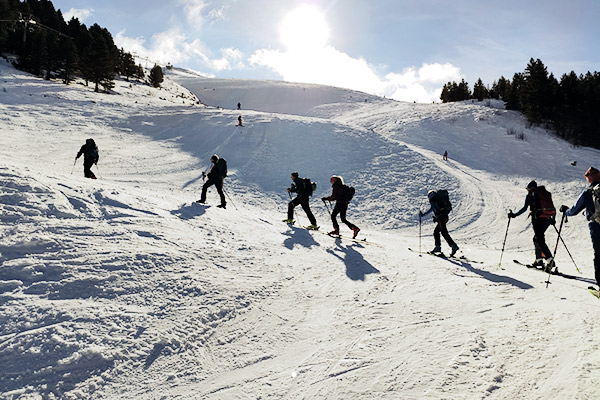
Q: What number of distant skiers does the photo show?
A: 3